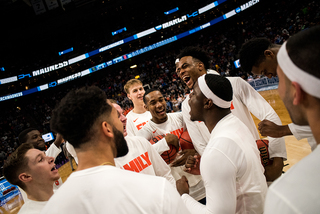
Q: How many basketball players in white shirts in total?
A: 10